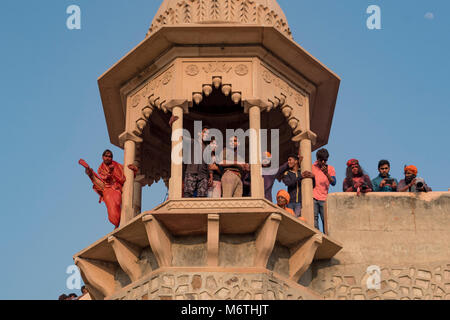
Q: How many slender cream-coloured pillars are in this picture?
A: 4